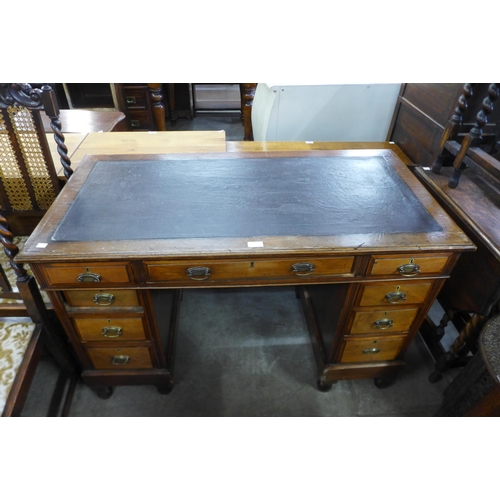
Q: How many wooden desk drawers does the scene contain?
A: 9